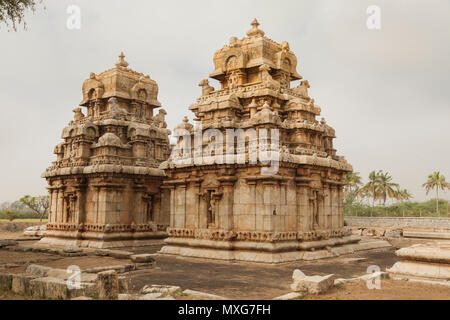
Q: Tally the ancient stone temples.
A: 2